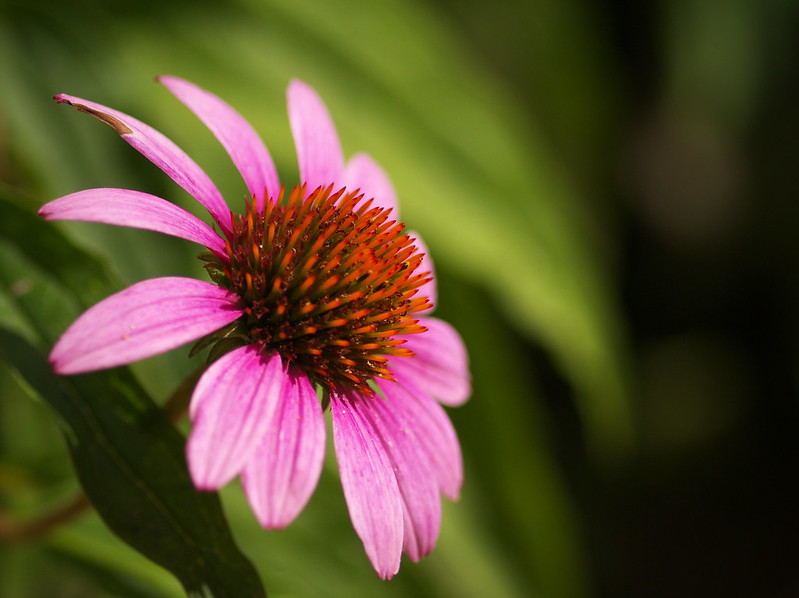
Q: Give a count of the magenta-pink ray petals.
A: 13